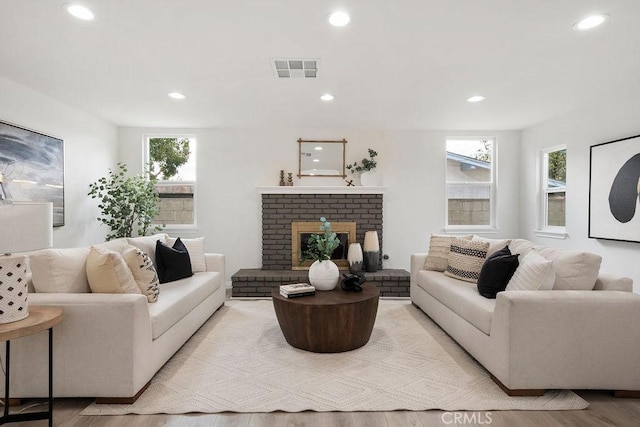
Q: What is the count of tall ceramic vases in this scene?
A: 2